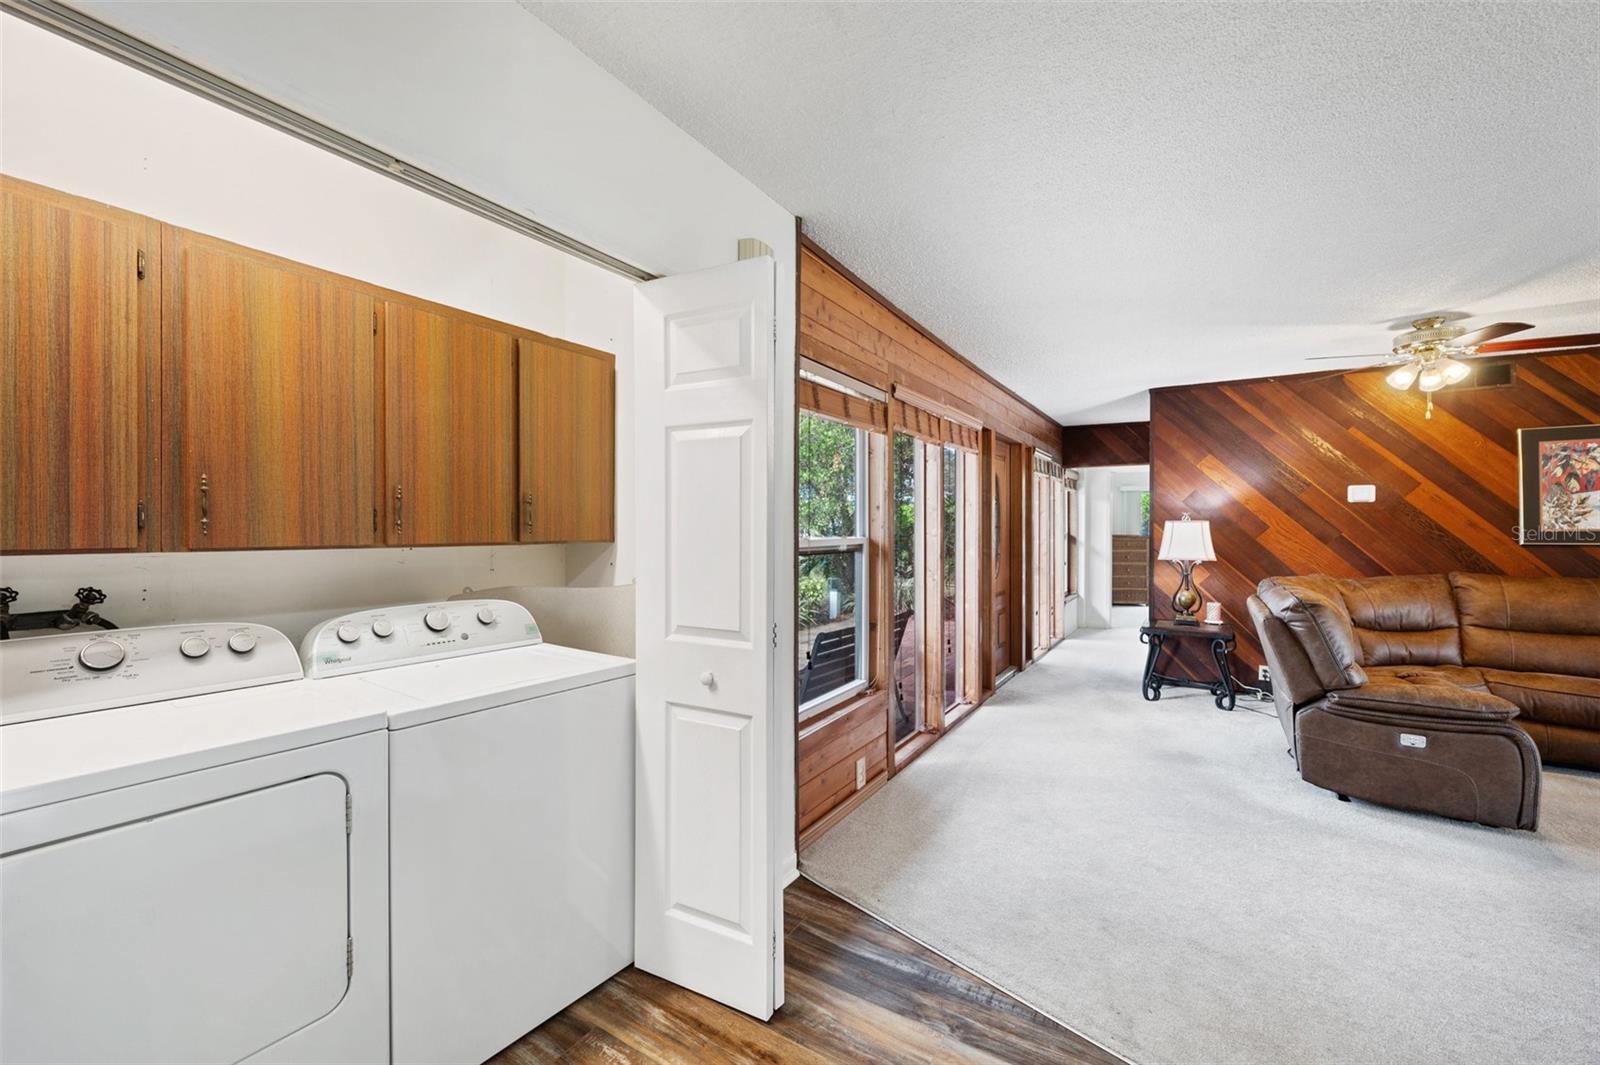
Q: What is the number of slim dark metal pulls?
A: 3